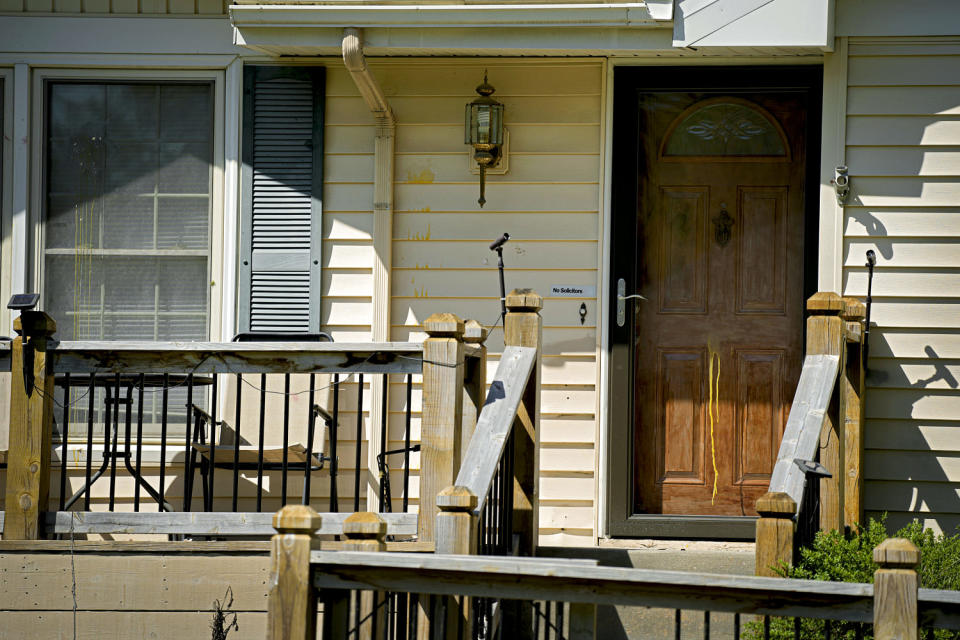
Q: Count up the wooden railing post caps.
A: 11